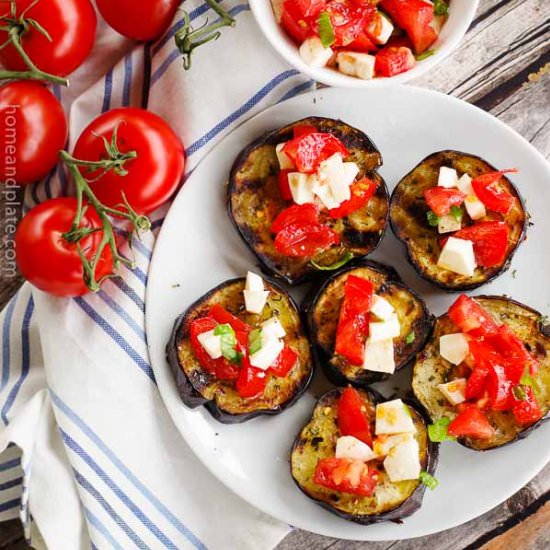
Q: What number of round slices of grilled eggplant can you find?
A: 6